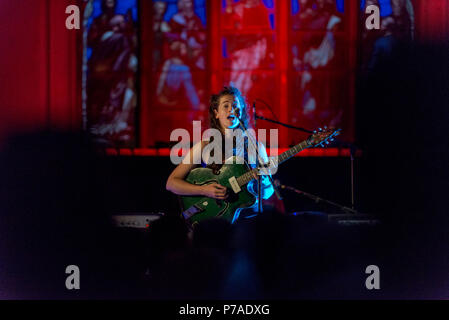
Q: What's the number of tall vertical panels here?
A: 5